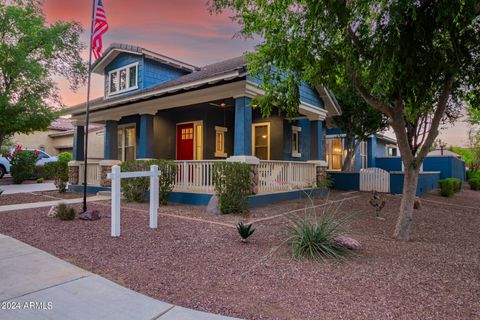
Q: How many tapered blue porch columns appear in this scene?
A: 5